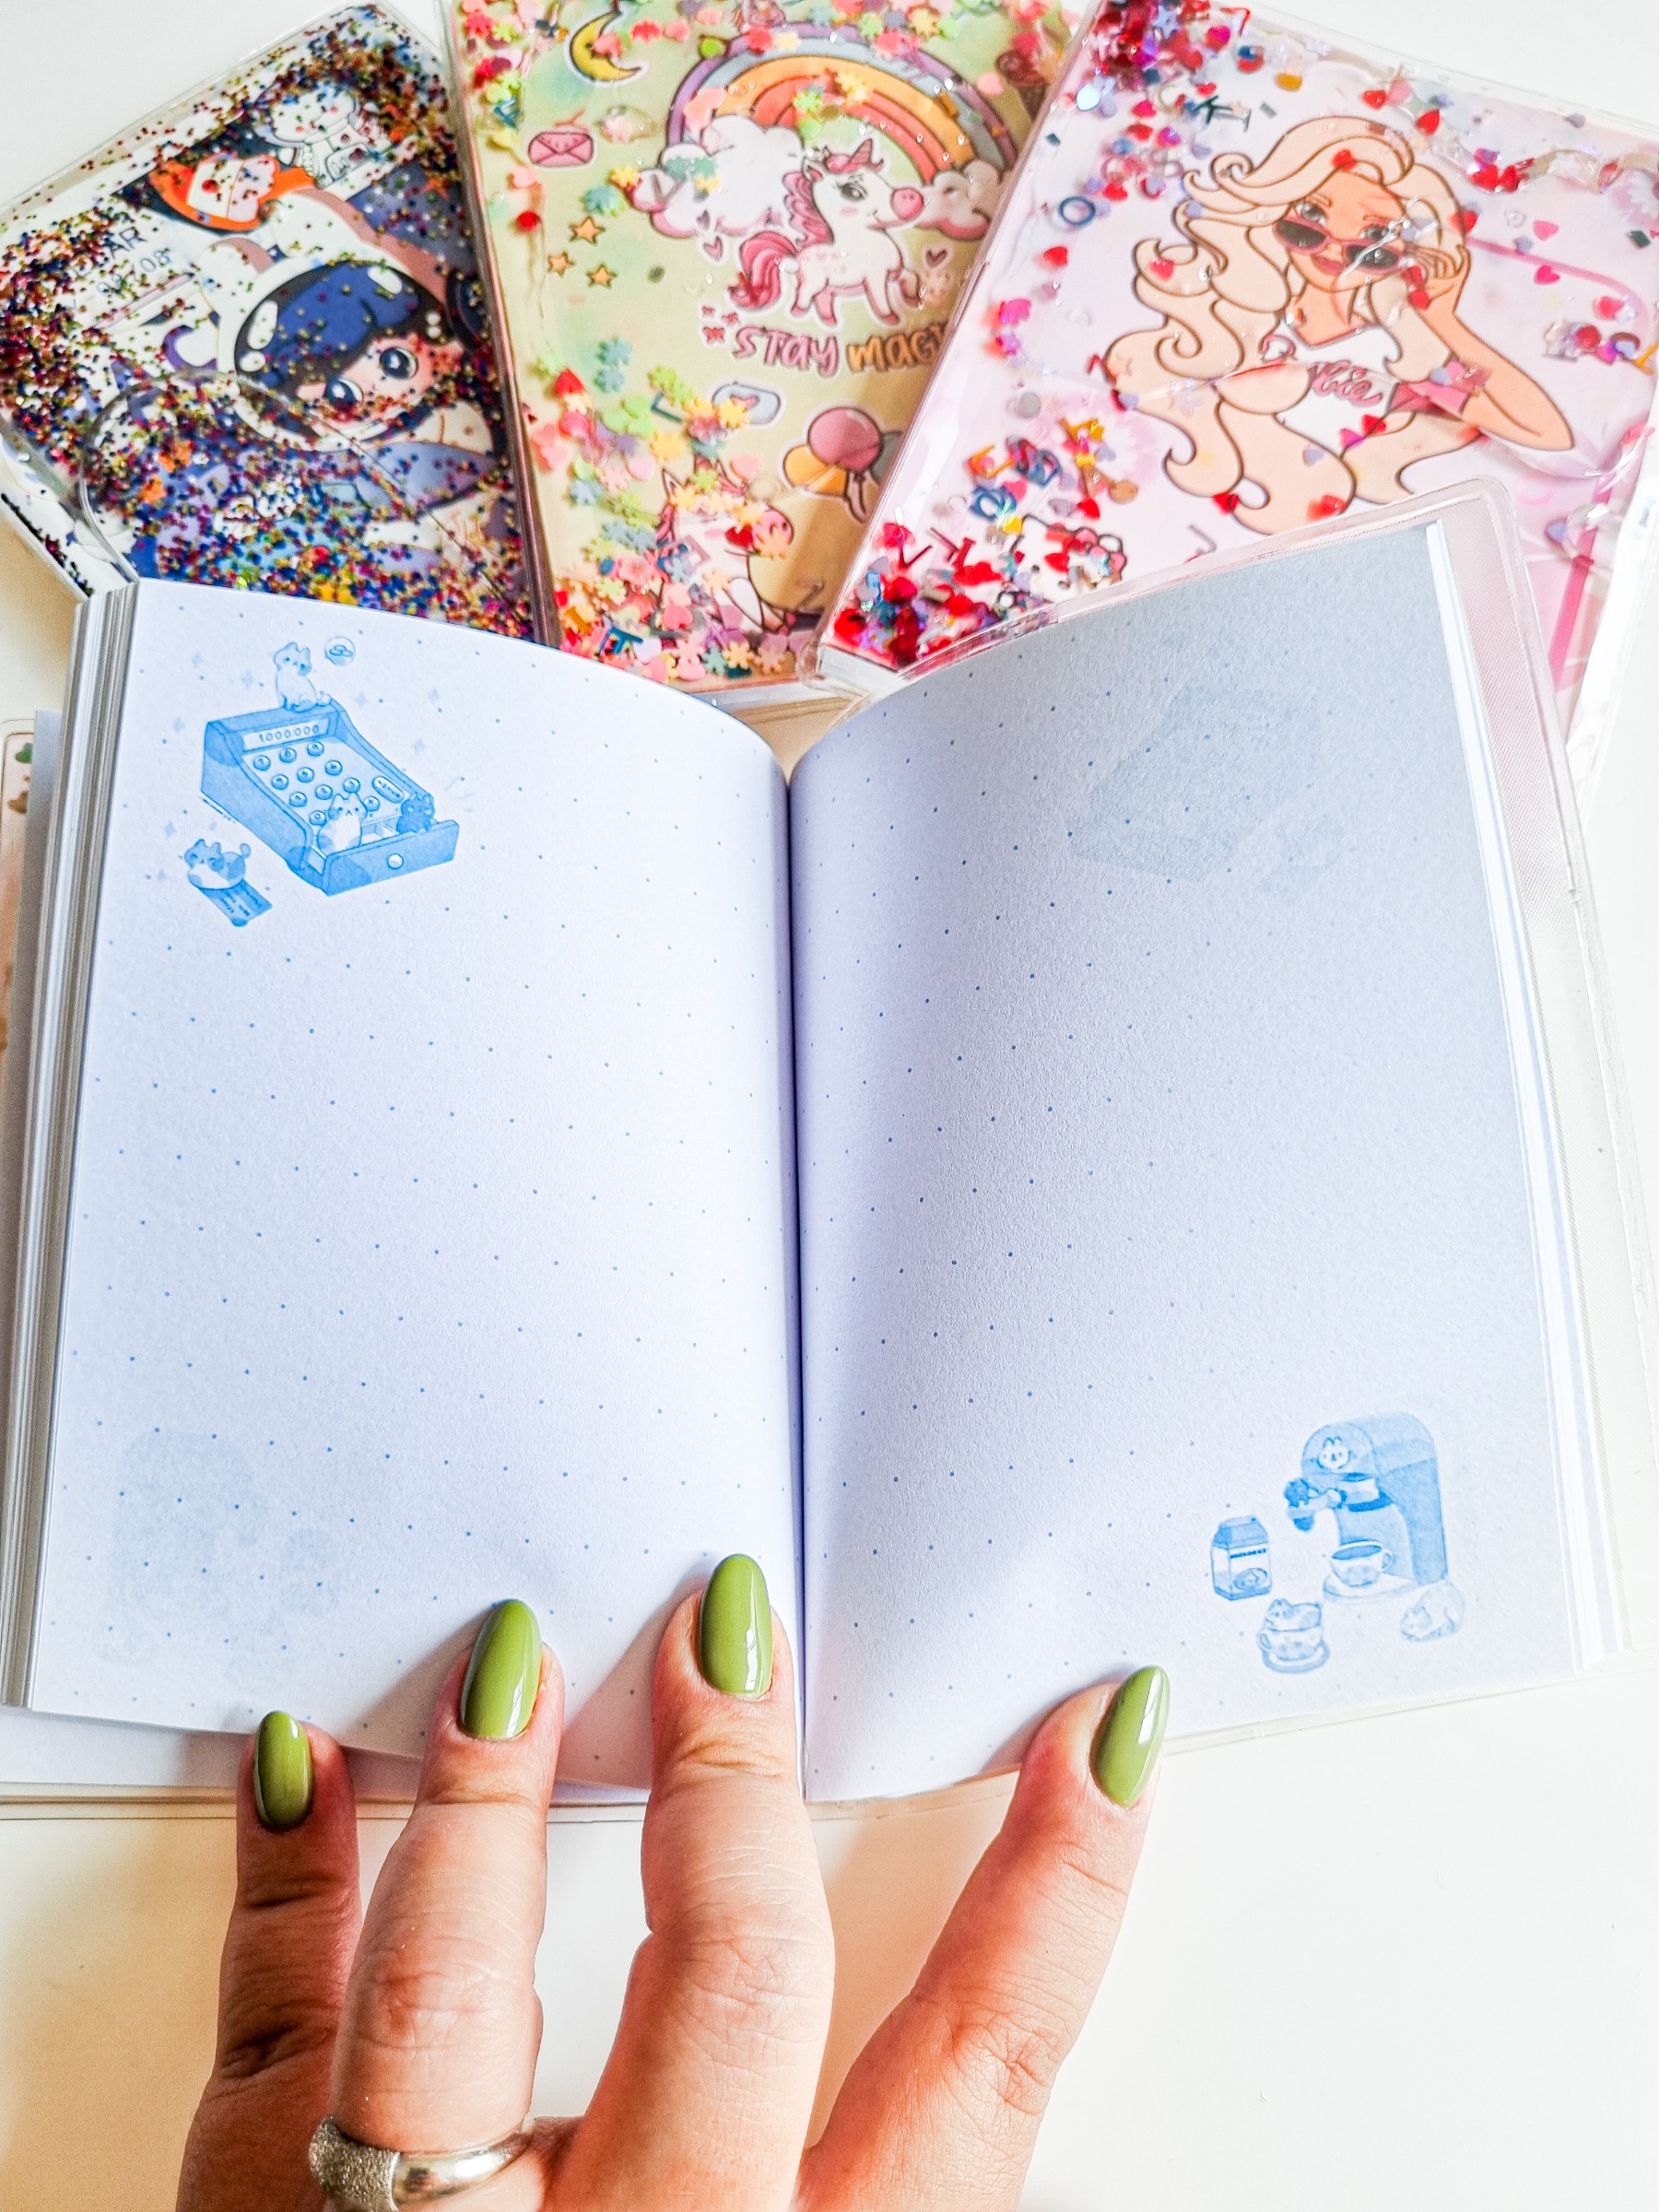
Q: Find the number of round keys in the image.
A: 11